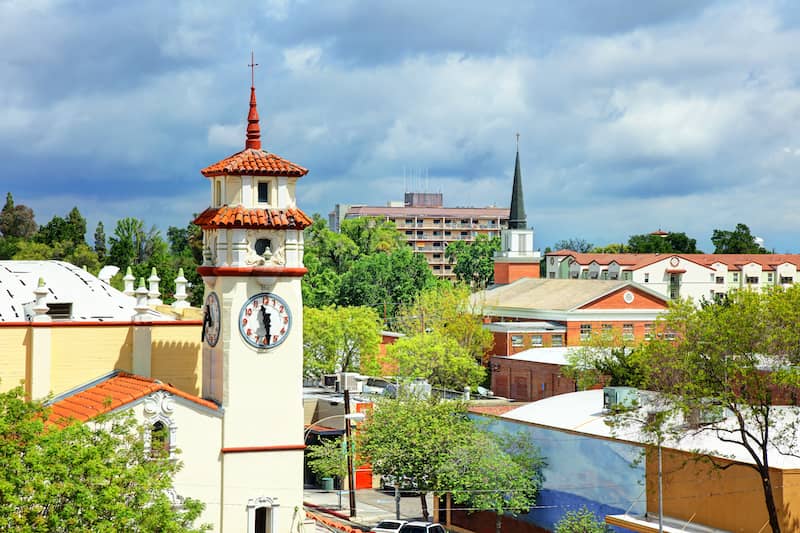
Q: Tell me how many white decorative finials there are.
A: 5